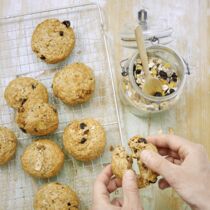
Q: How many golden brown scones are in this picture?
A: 9